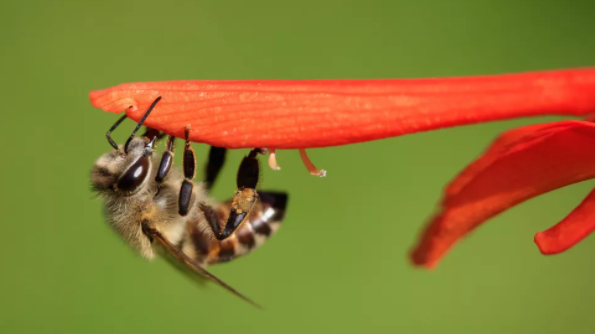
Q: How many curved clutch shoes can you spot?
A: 0